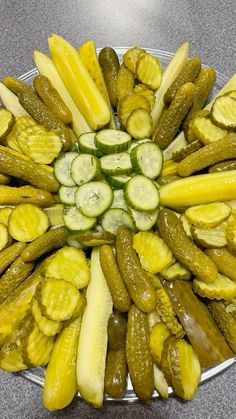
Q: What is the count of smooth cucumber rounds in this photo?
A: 15